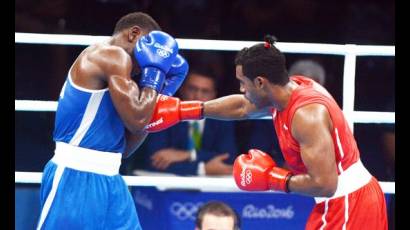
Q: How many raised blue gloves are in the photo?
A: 2